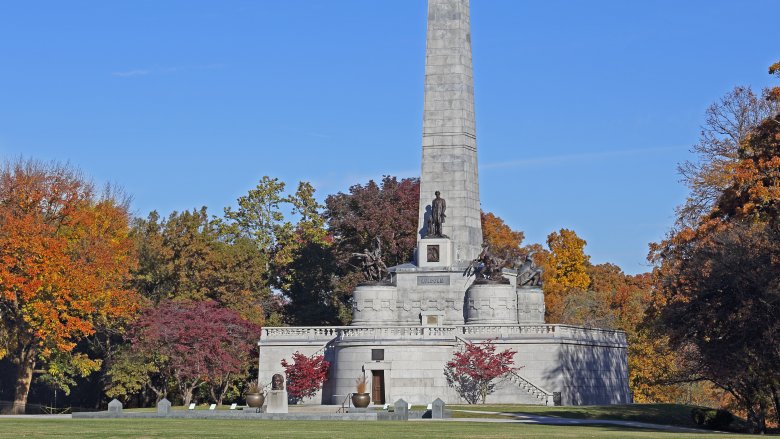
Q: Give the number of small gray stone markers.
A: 4